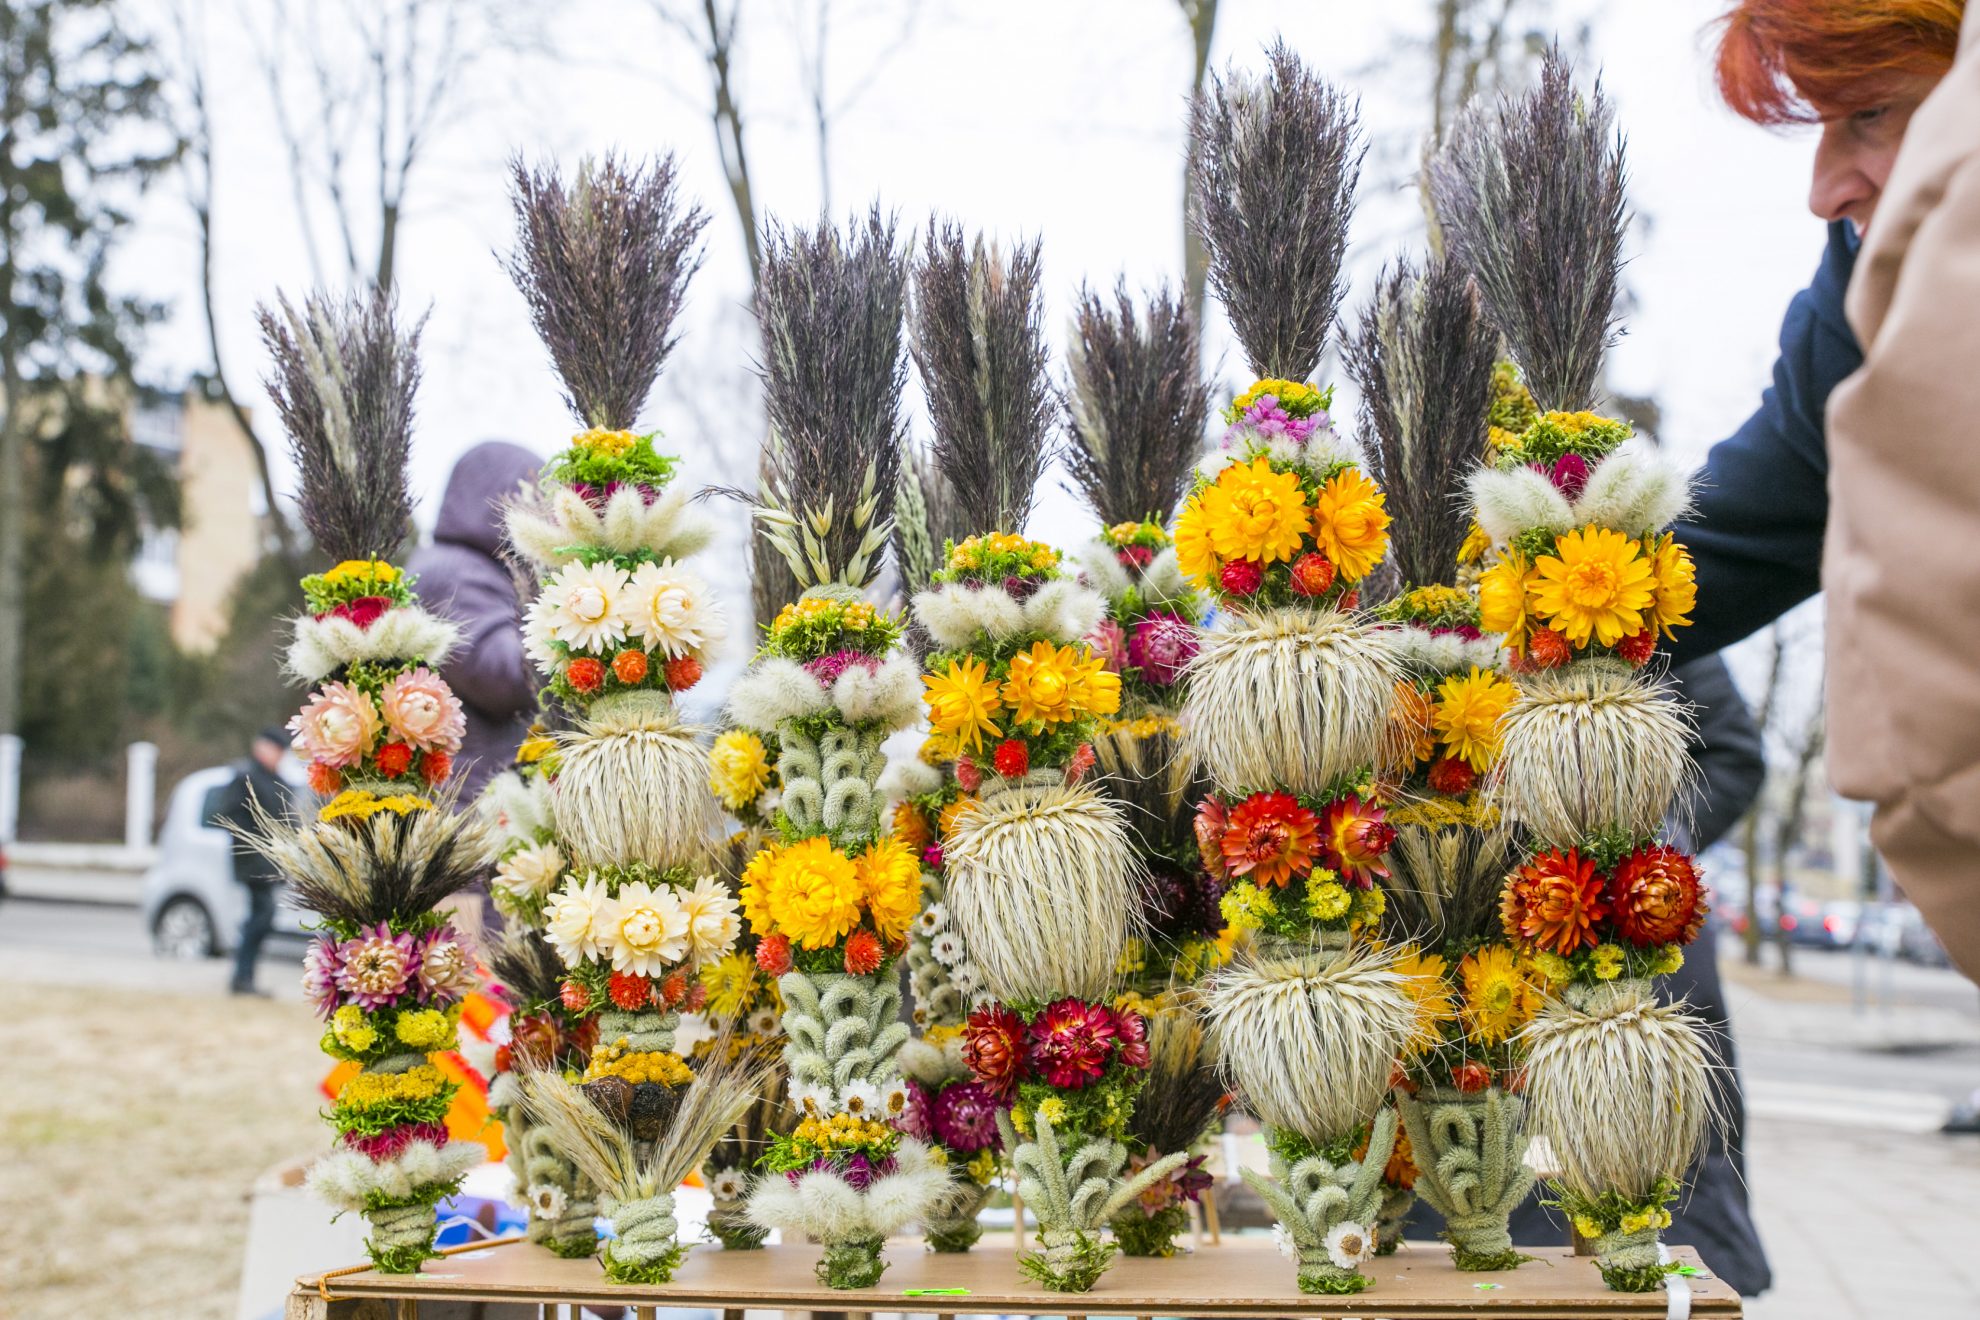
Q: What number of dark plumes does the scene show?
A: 8